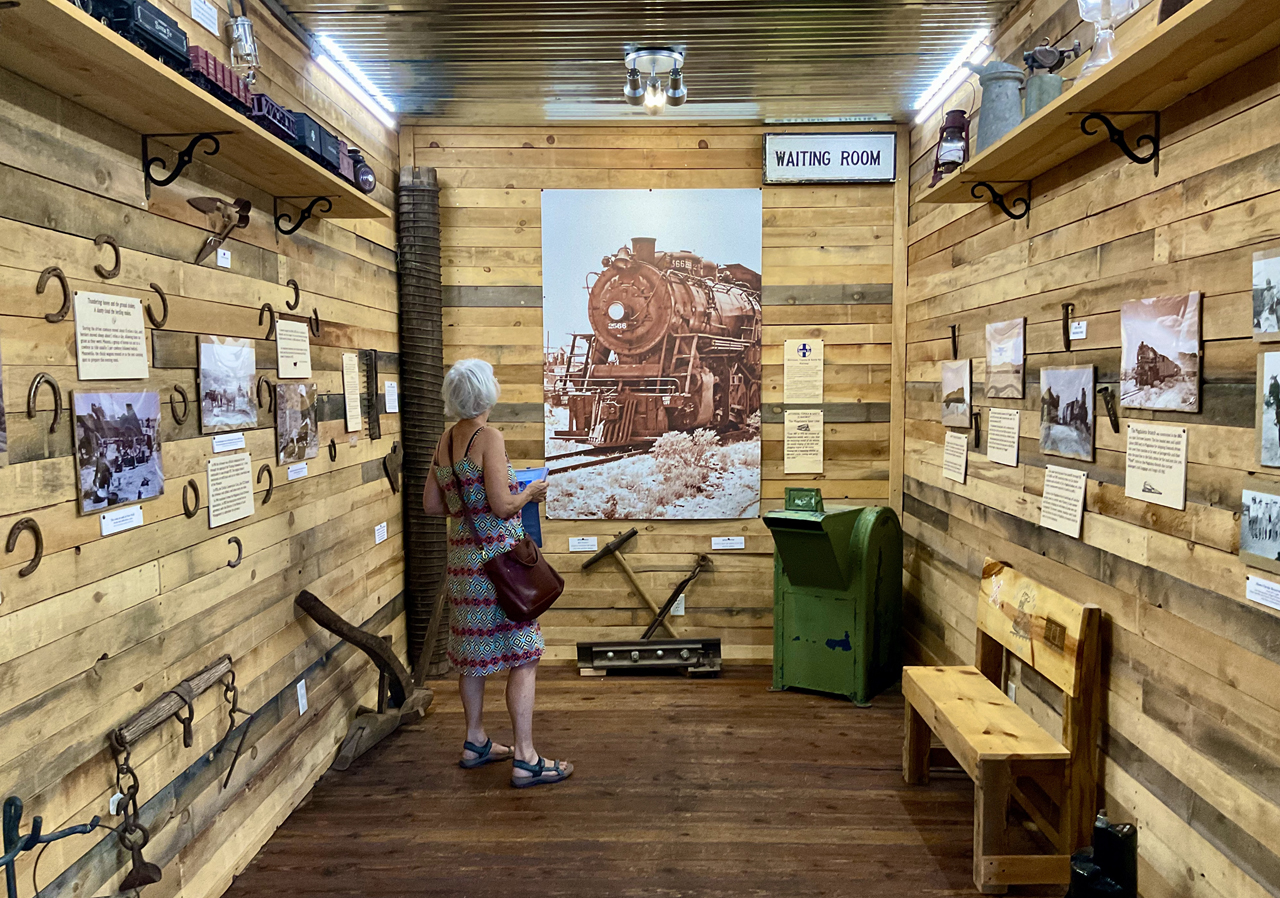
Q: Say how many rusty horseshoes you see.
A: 14